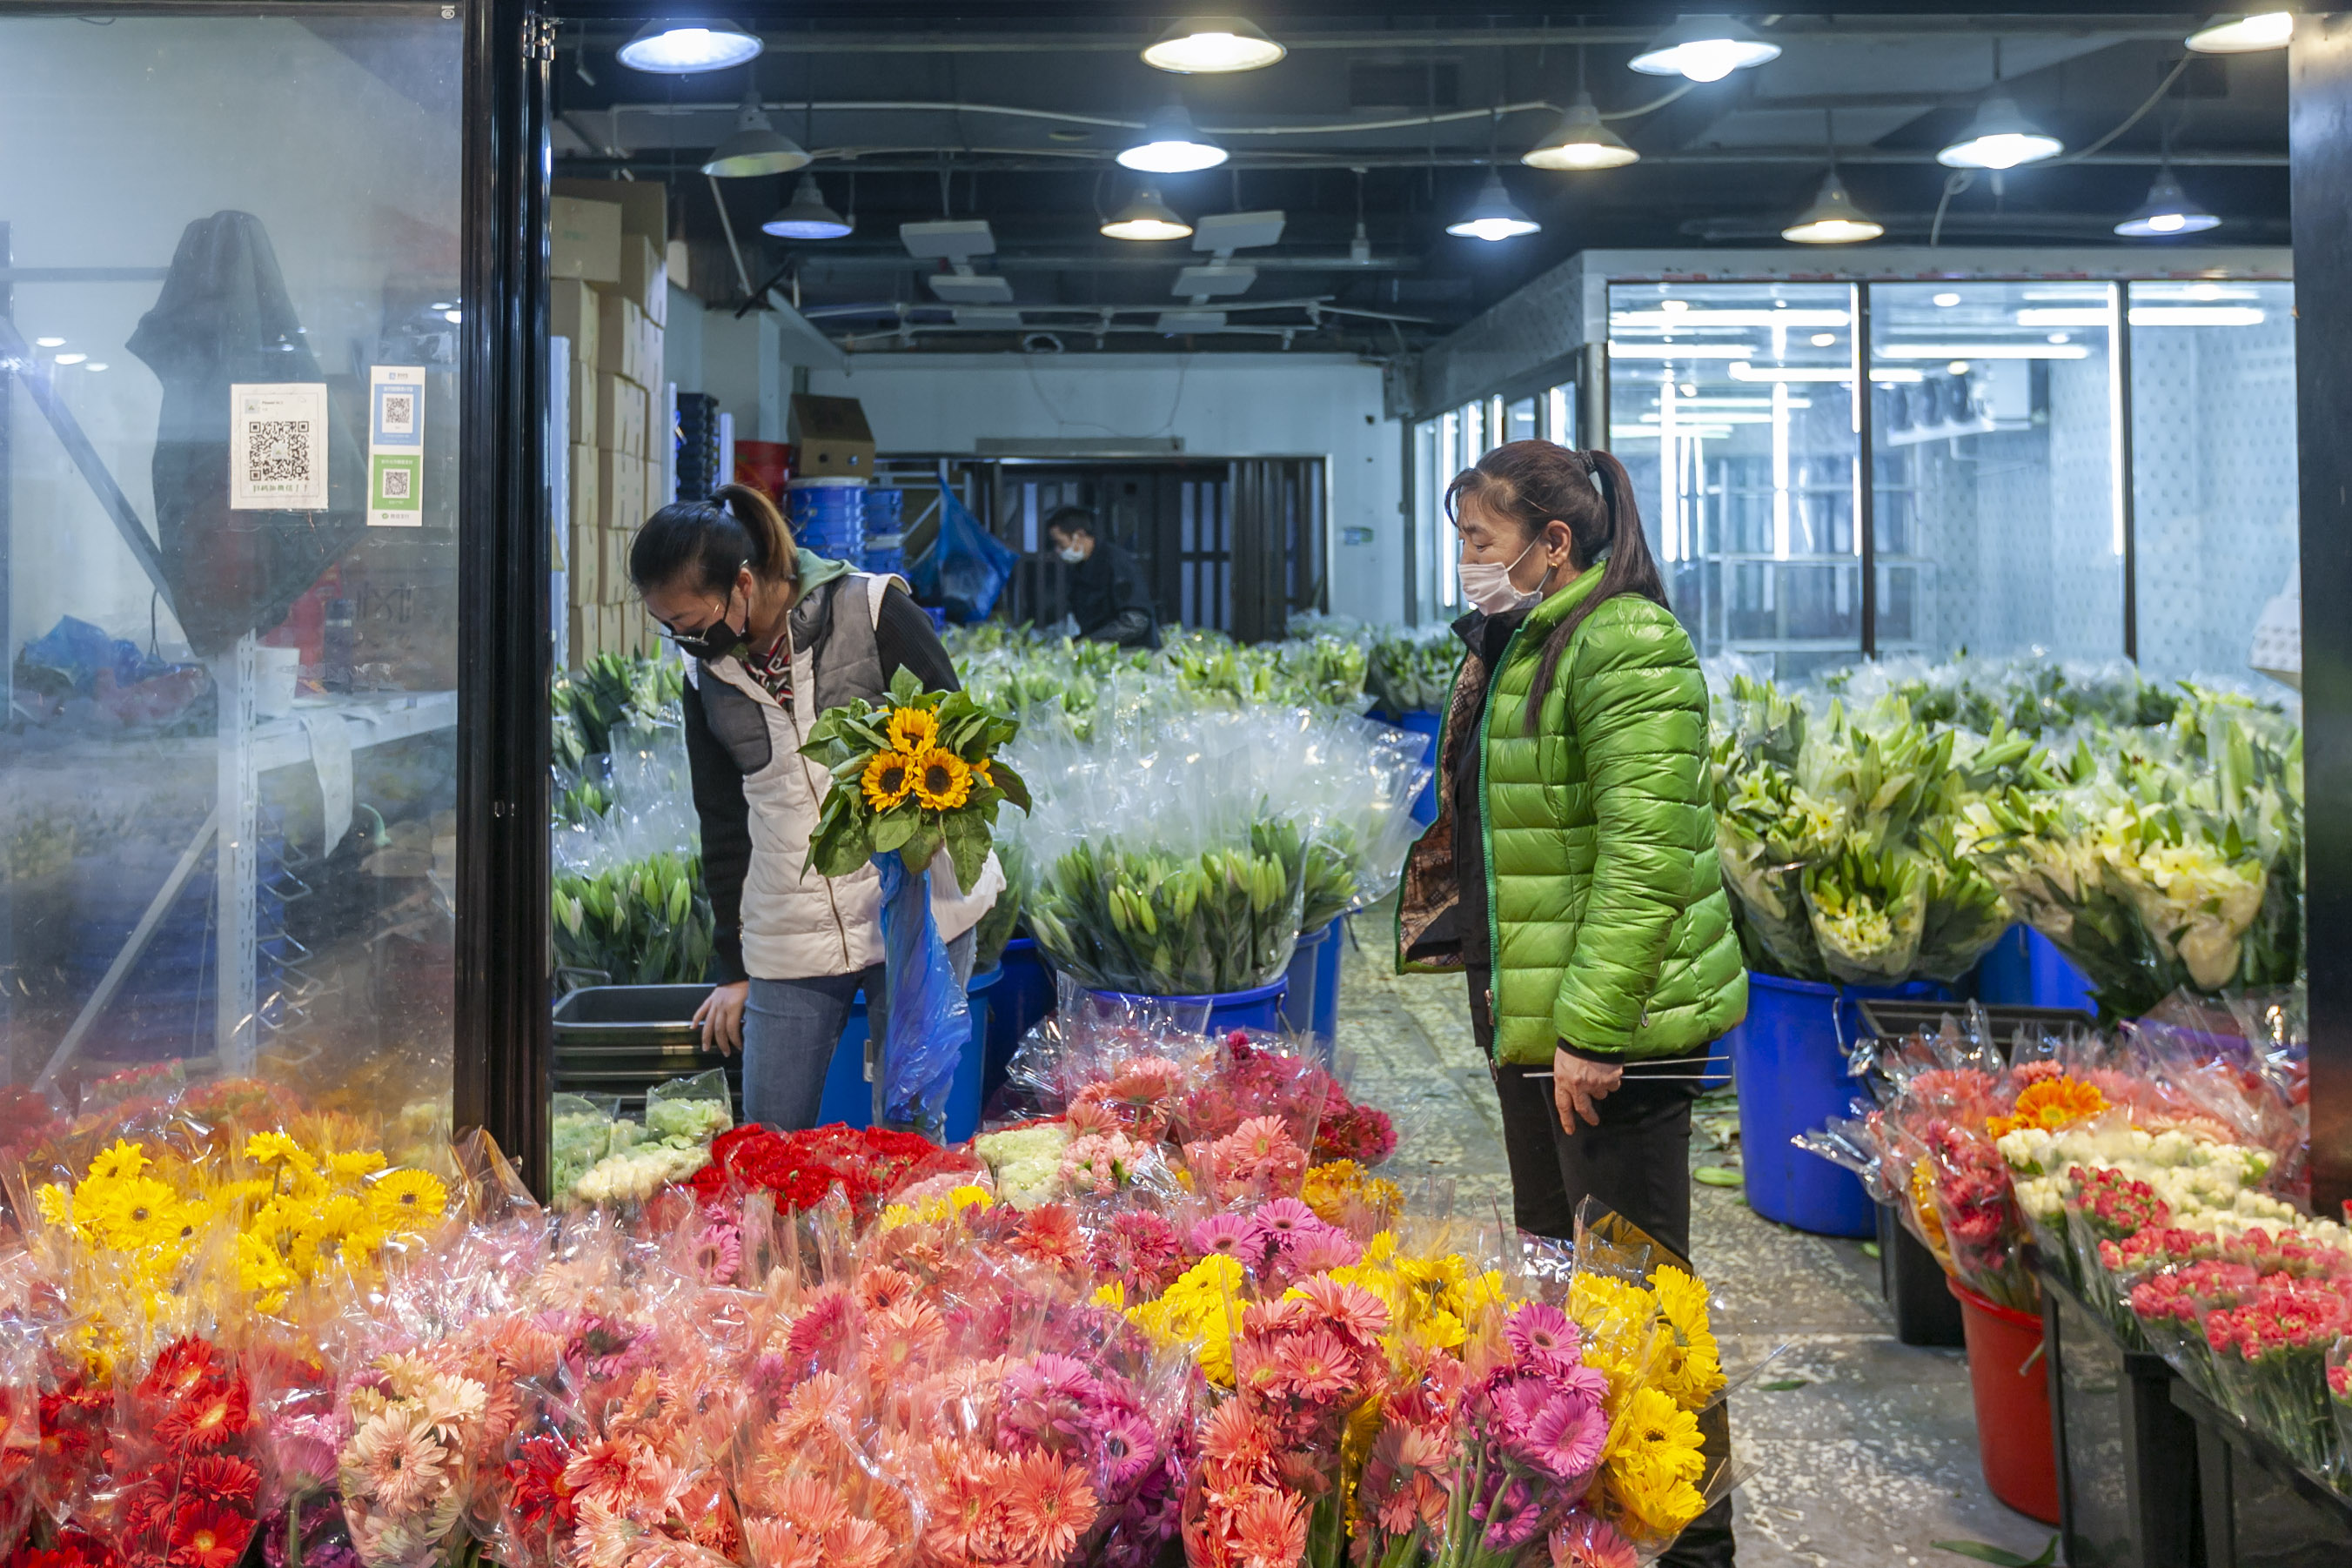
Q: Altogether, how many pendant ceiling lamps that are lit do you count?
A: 12